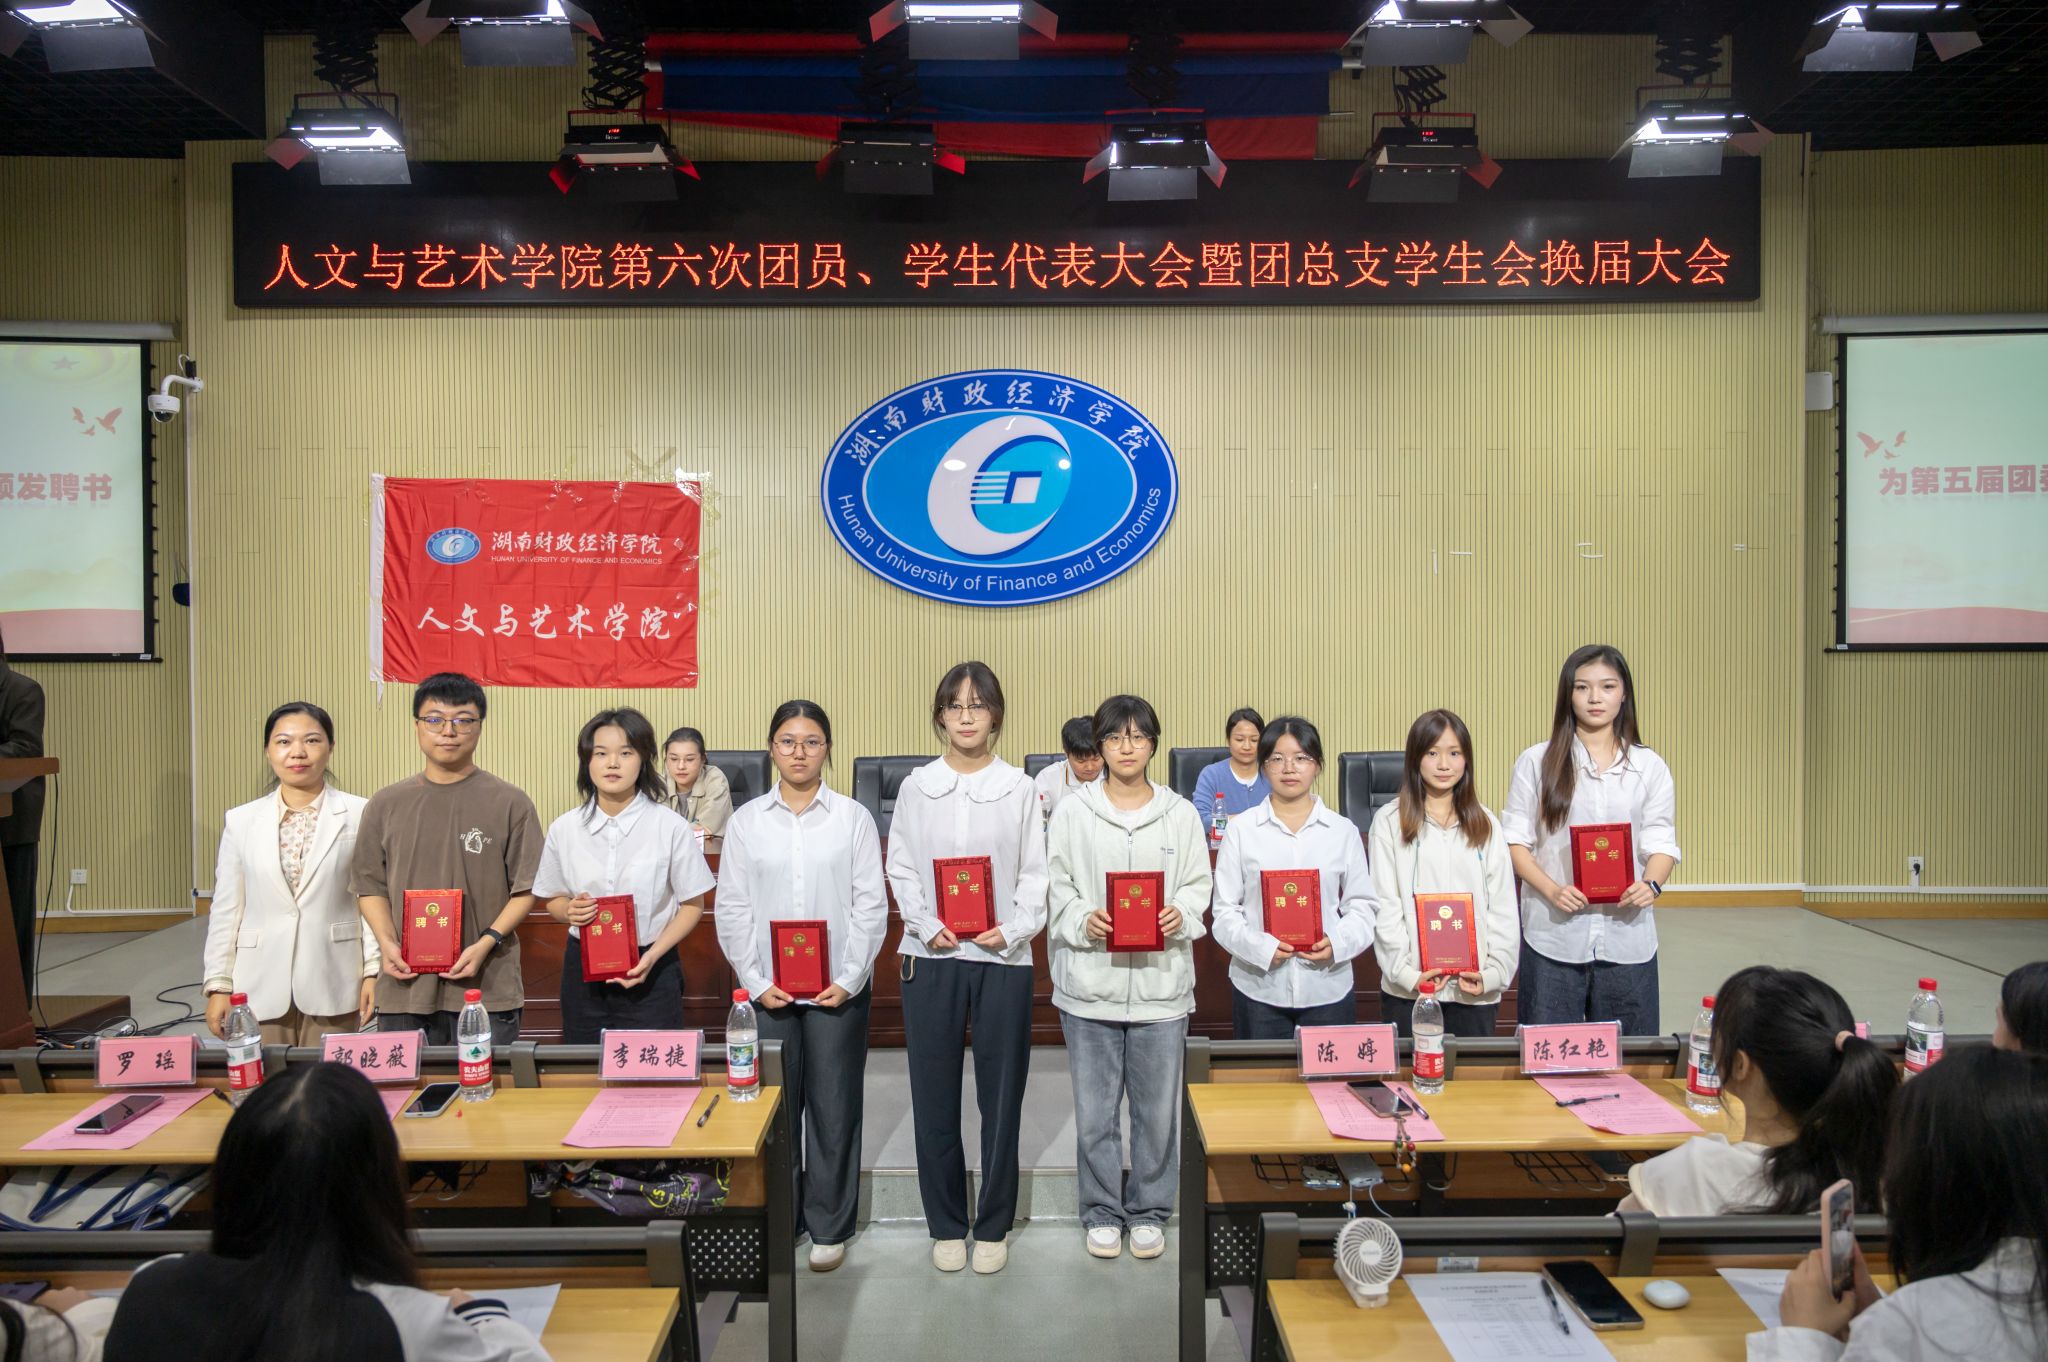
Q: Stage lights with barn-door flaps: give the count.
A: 11